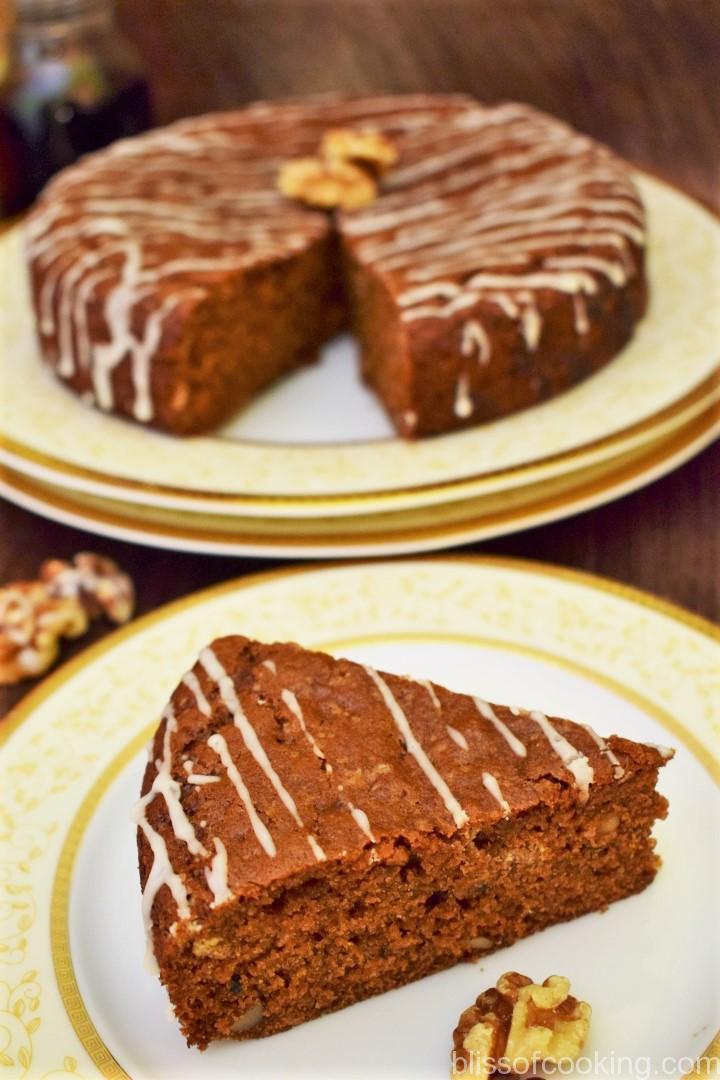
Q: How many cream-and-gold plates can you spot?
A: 3